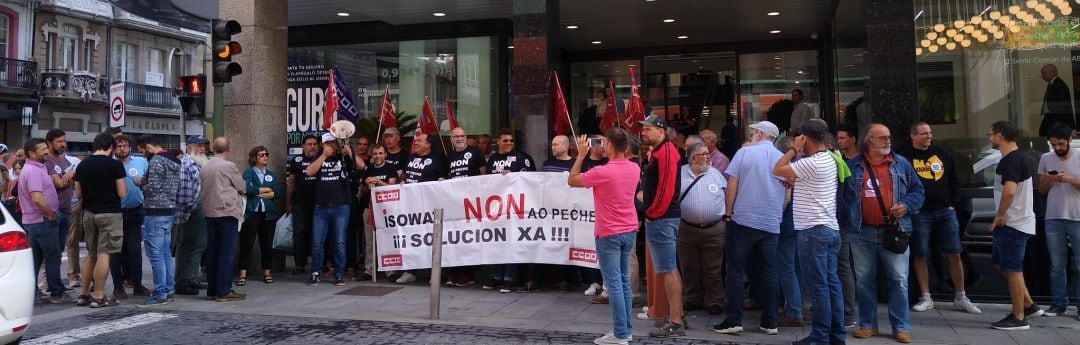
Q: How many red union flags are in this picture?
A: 7